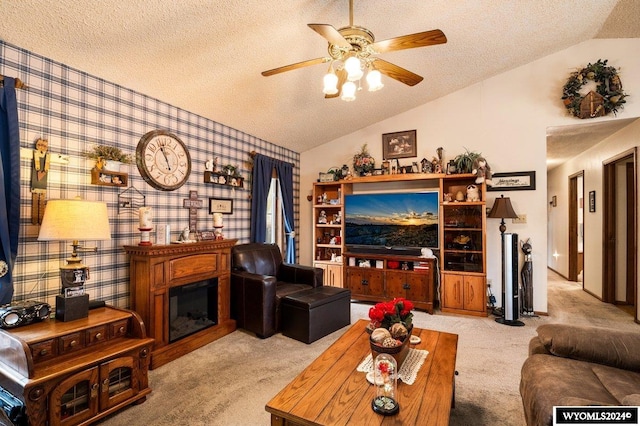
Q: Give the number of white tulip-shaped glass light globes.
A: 4